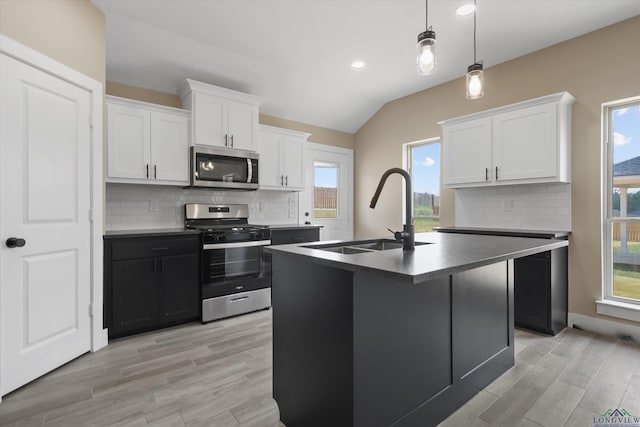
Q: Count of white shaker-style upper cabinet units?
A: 4